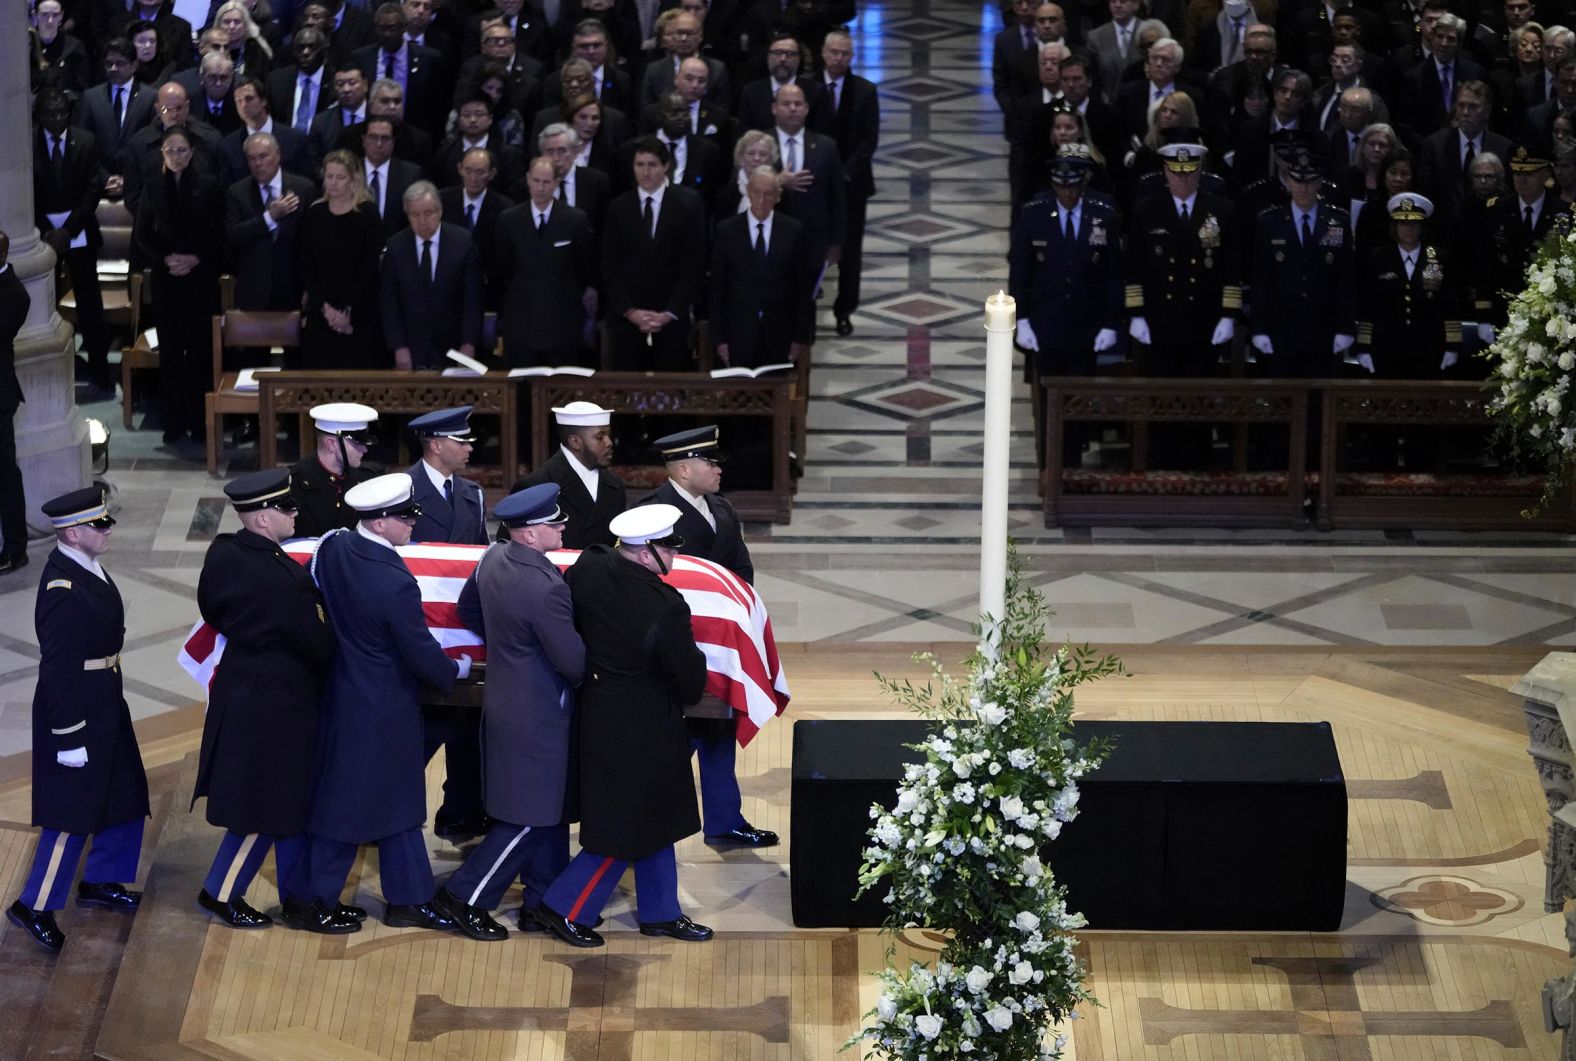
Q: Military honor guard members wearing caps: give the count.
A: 9